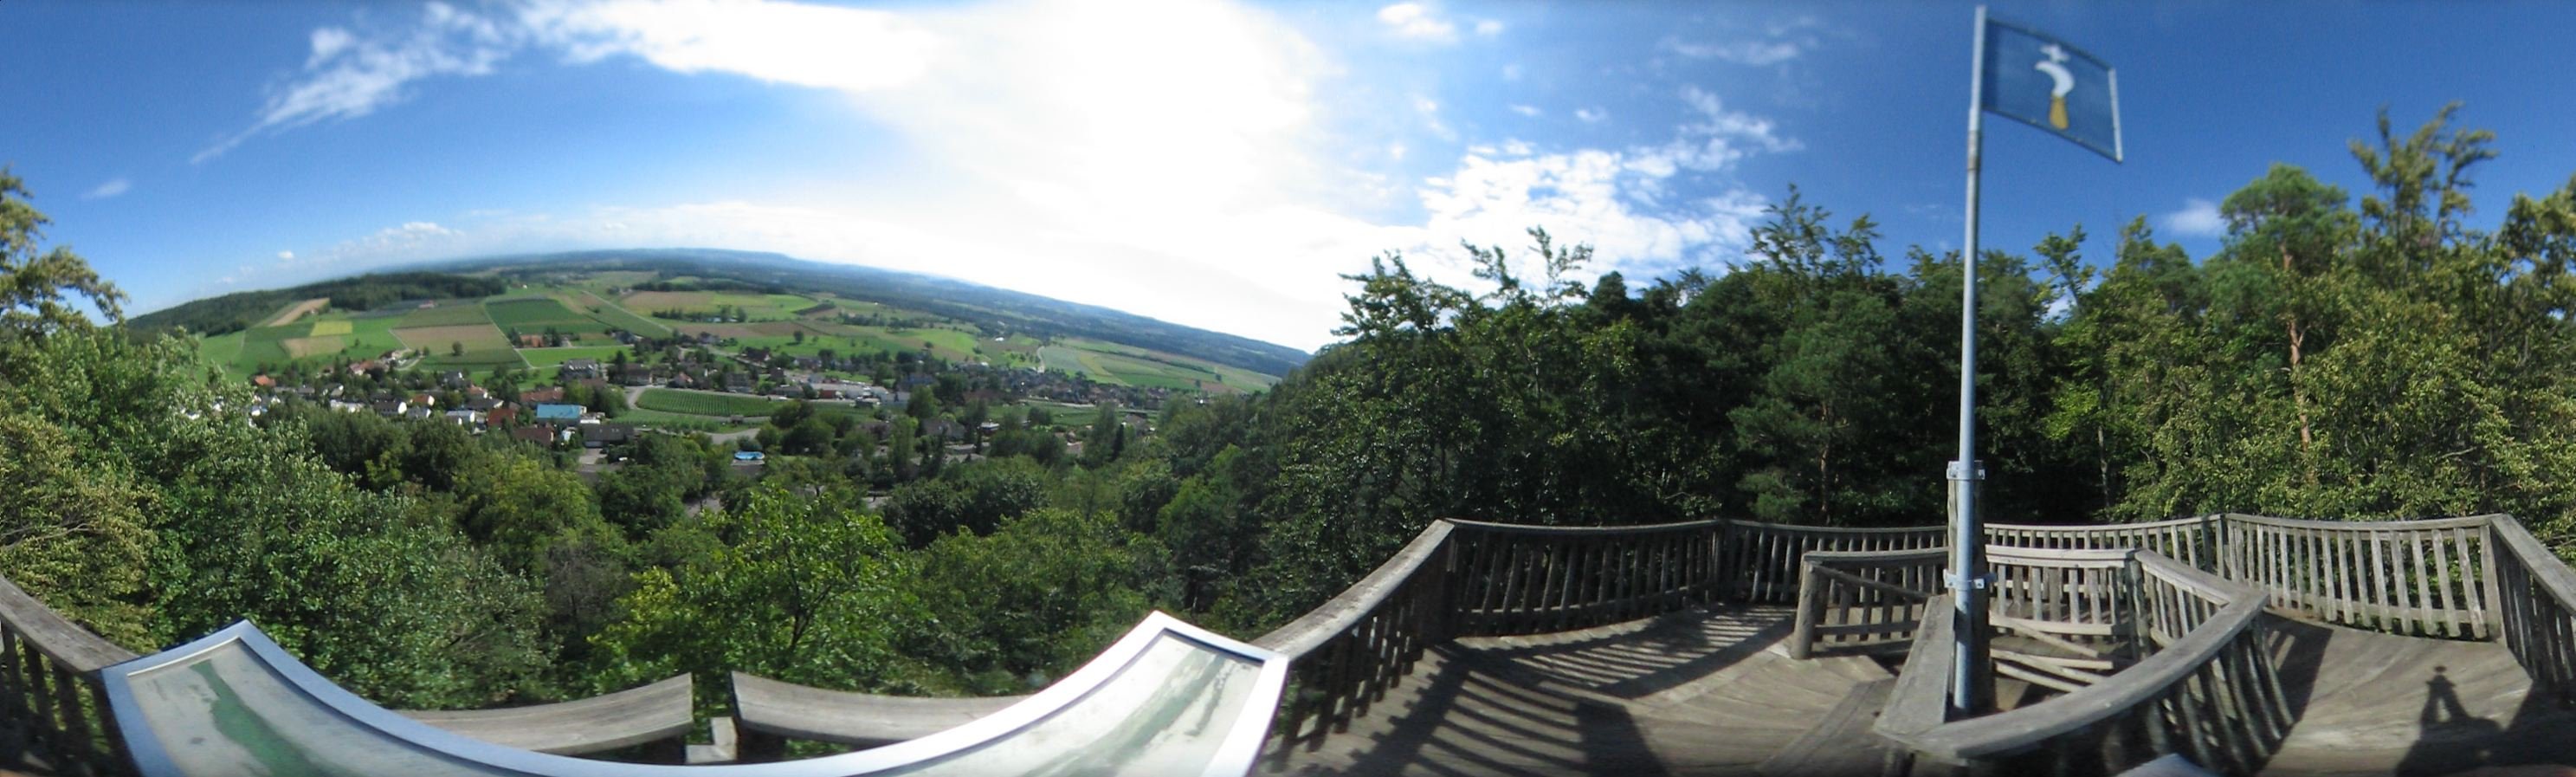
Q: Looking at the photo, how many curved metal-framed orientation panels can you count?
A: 1